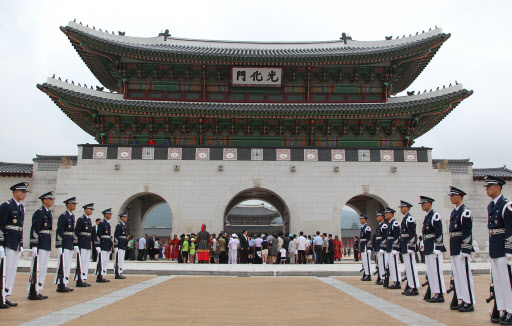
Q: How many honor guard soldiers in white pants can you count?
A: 13